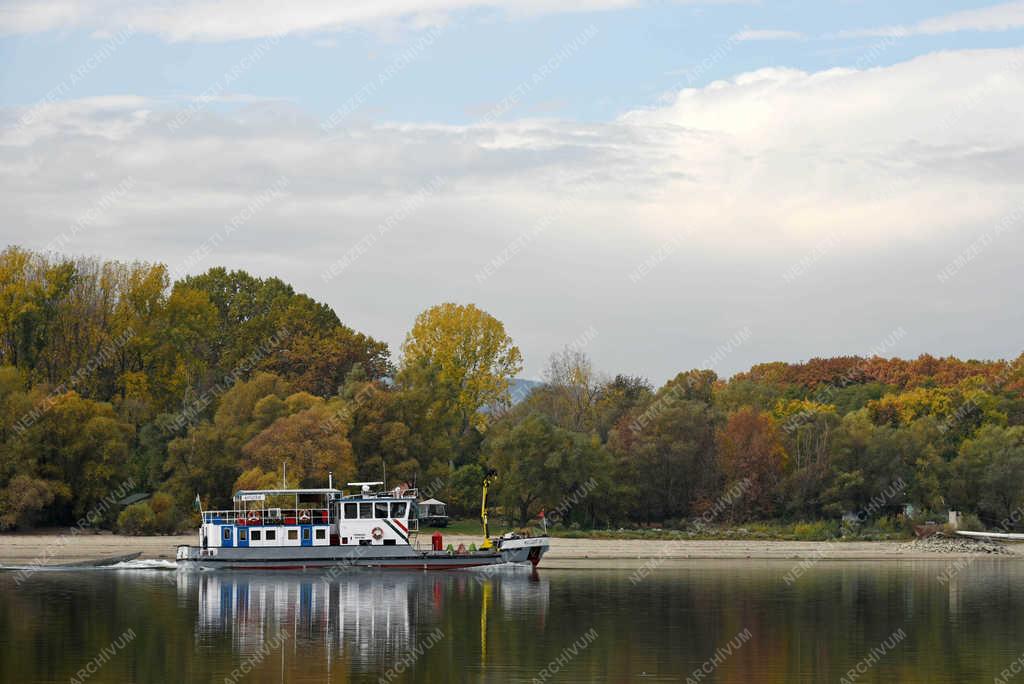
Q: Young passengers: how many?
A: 0